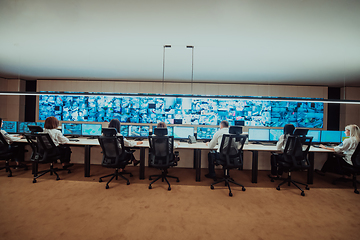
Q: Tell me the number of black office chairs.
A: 7